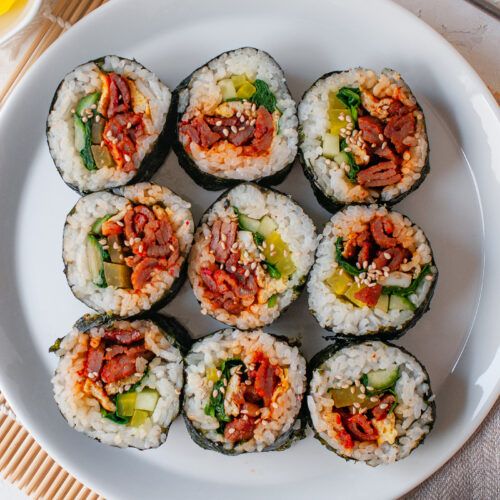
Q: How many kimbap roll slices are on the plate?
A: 9